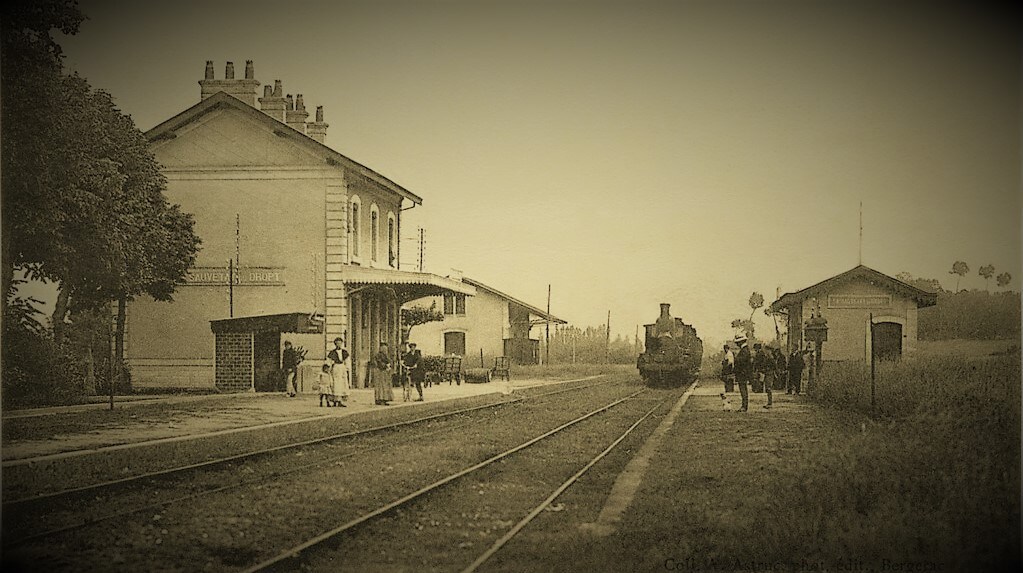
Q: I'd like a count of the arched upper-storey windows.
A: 3